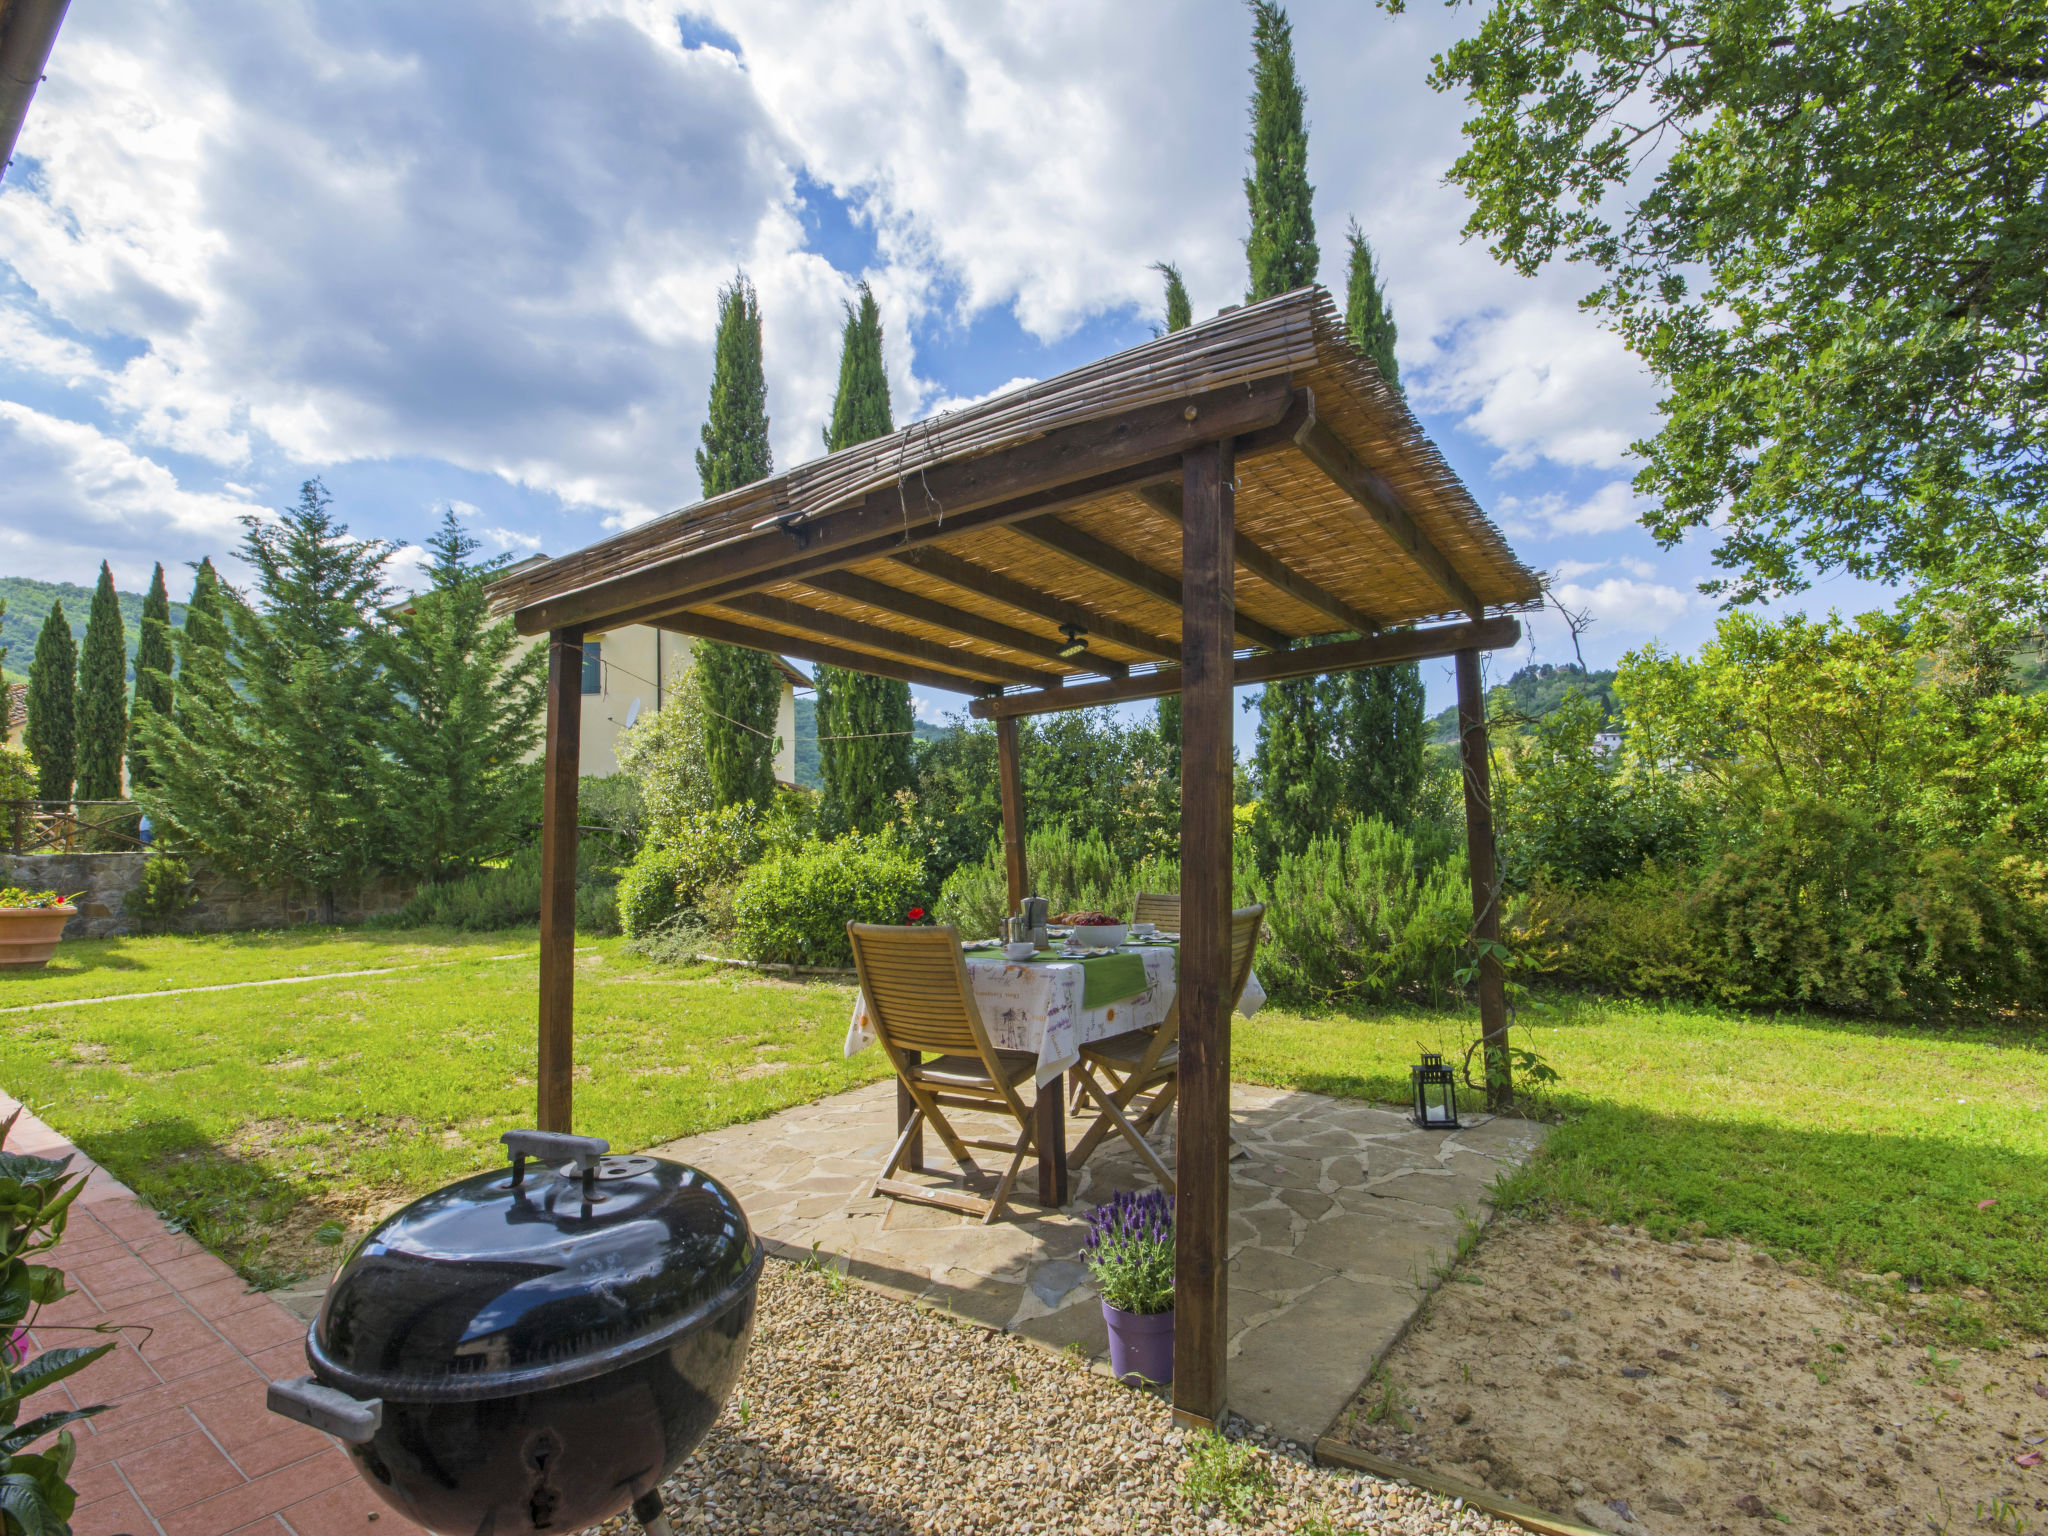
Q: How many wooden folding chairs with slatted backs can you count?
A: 3